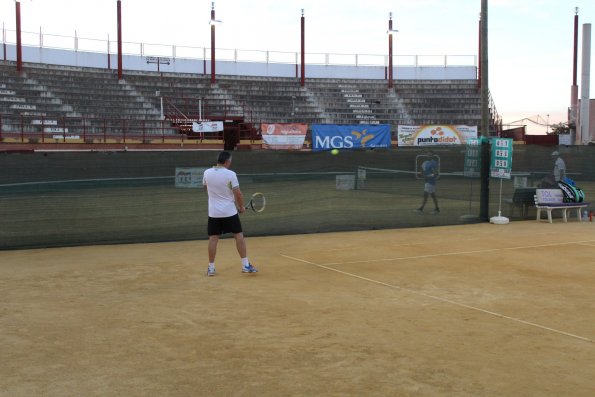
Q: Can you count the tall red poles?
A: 7